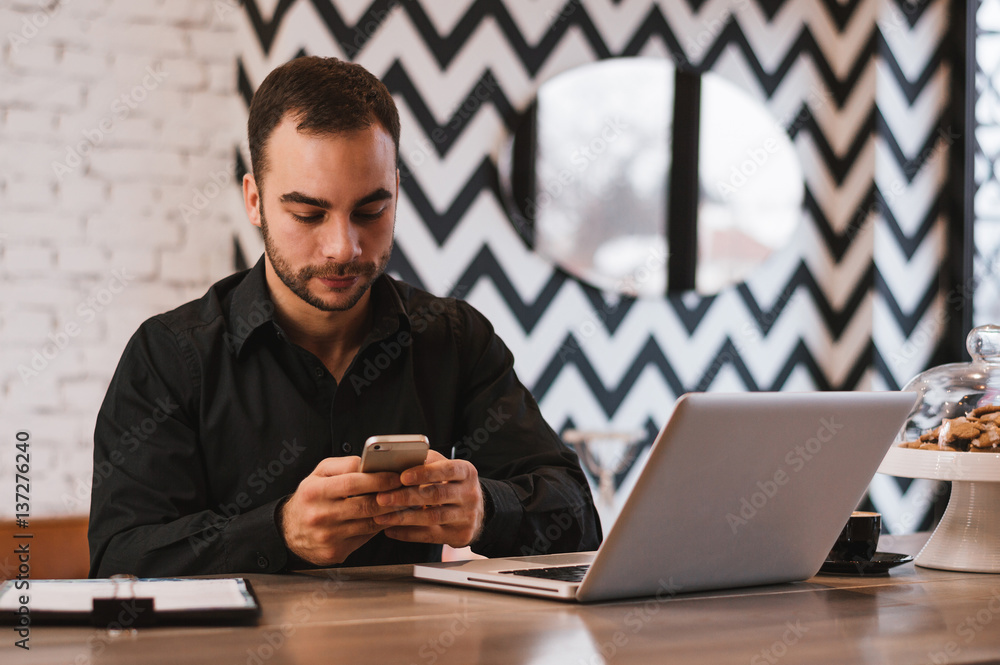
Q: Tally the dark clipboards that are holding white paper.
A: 1